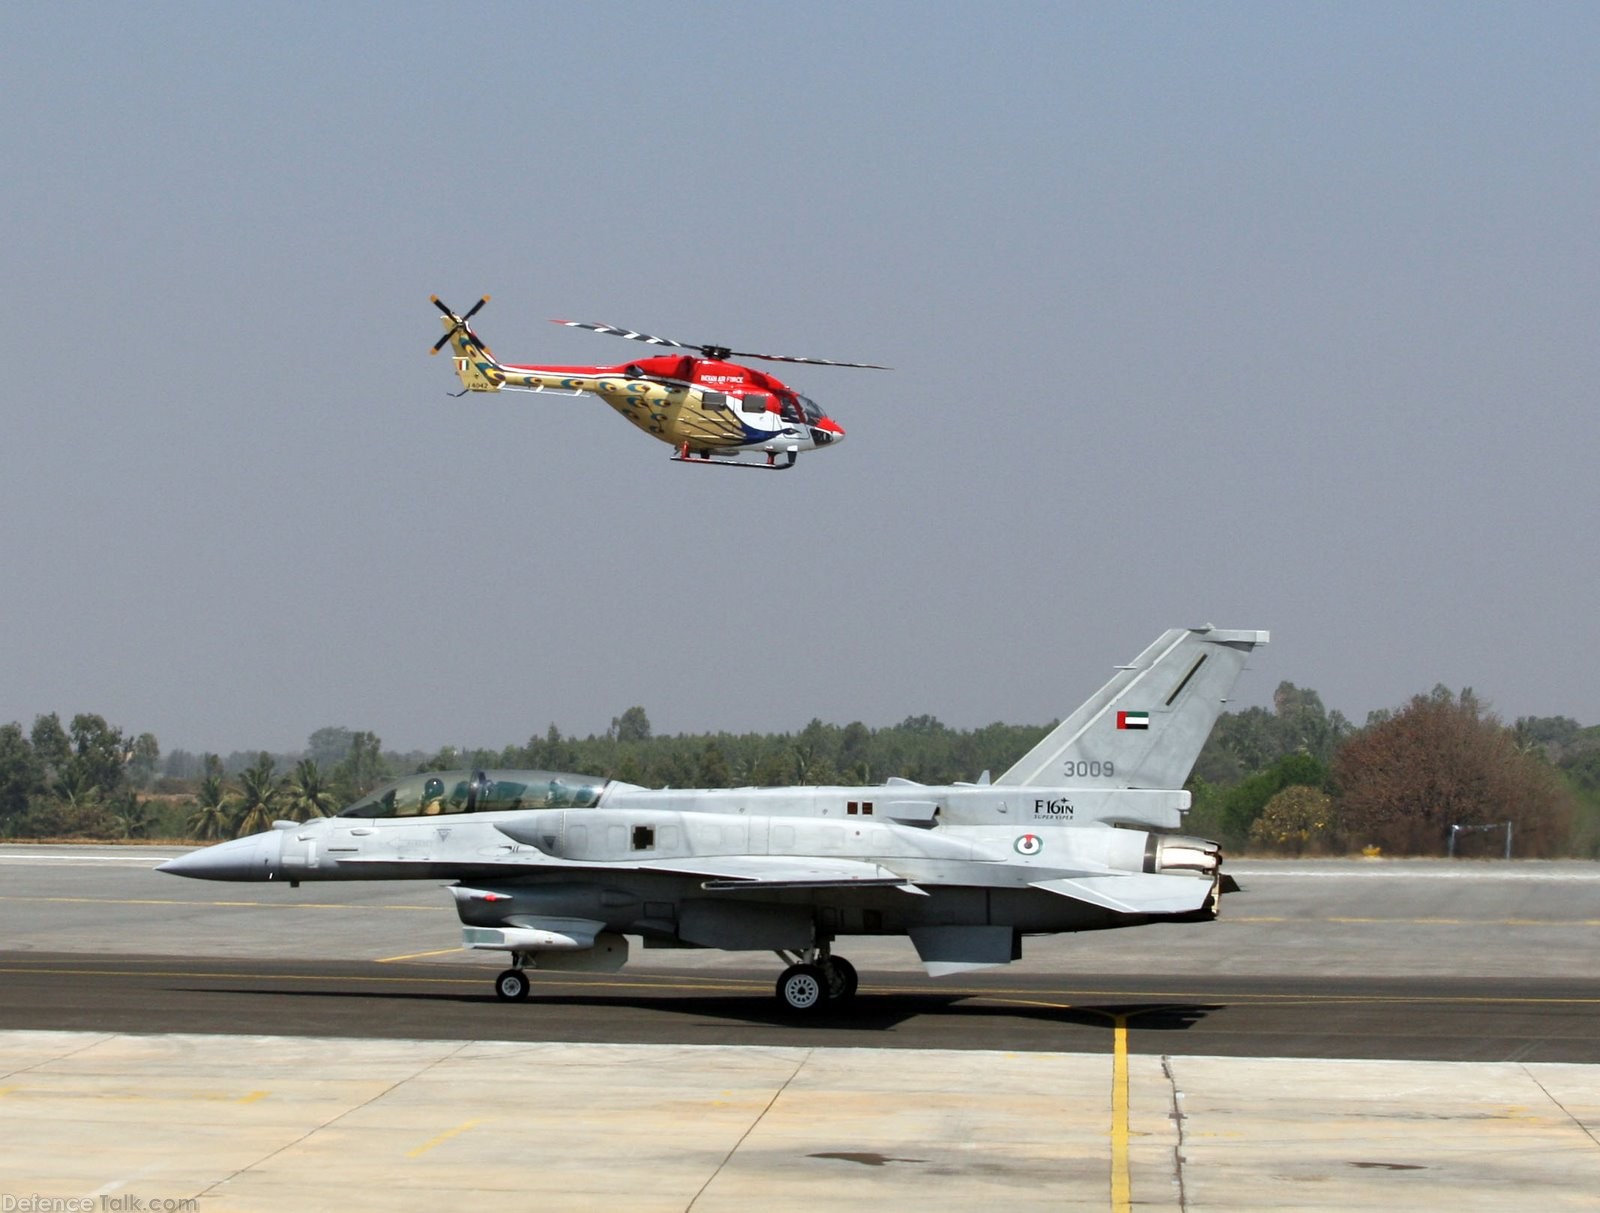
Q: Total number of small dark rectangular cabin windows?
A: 2